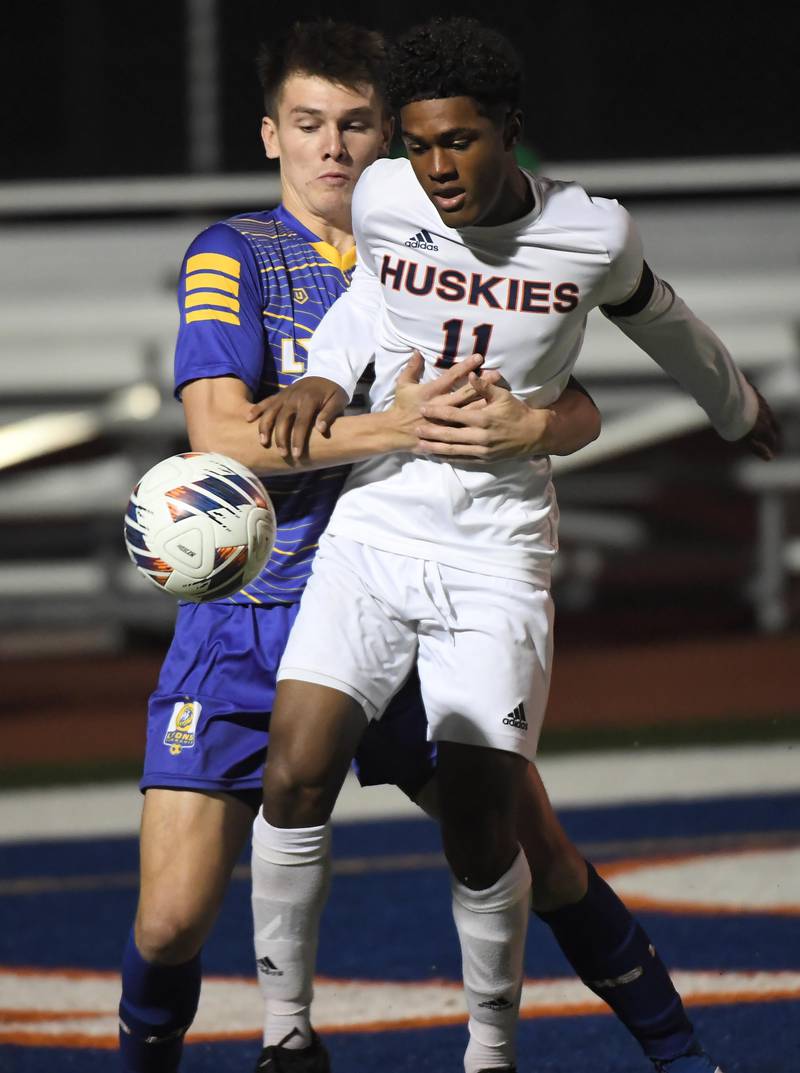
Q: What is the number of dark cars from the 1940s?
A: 0